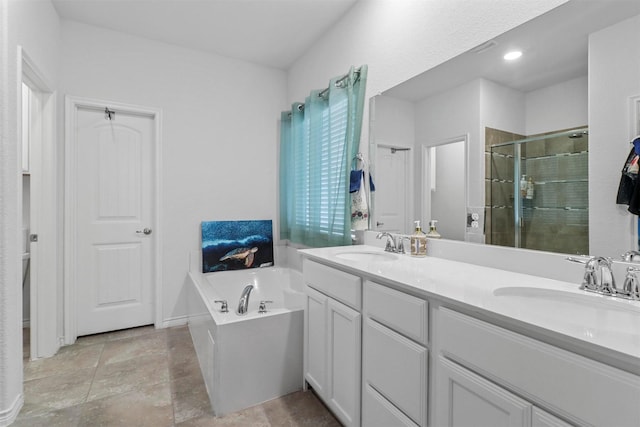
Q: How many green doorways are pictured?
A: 0